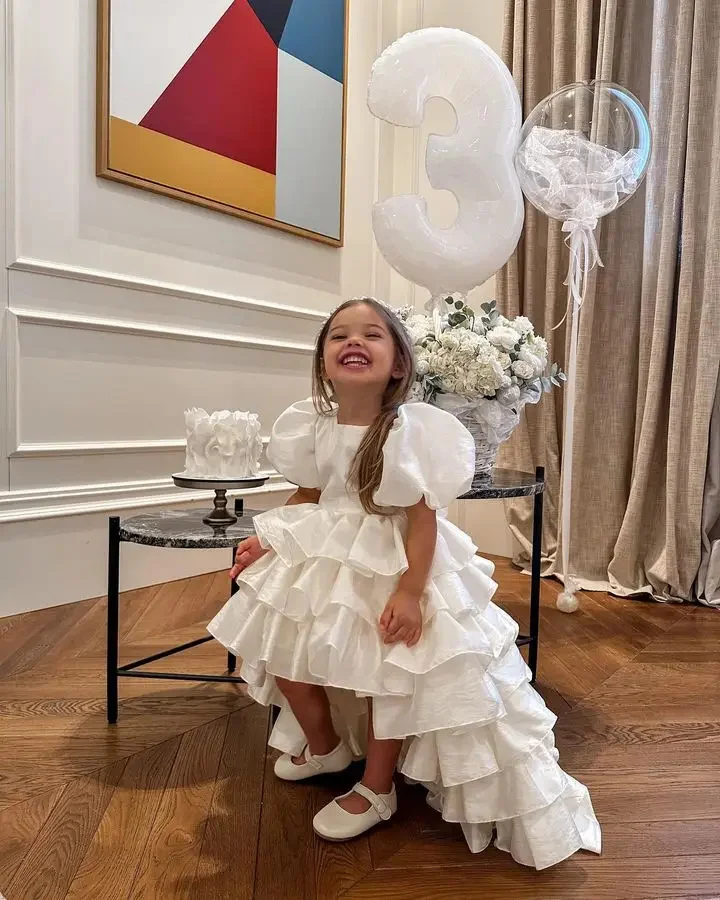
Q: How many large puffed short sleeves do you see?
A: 2